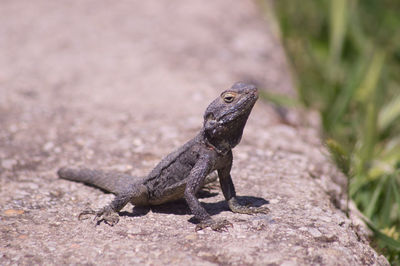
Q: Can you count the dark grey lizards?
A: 1